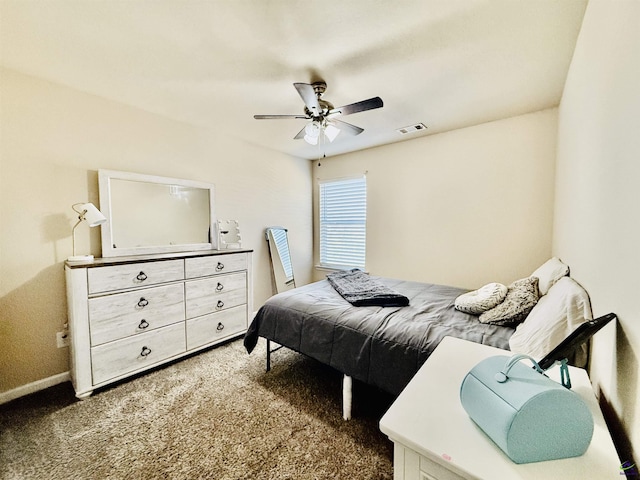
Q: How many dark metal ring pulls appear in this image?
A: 8